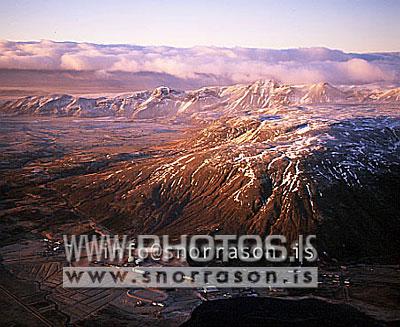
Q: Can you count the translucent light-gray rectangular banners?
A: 1